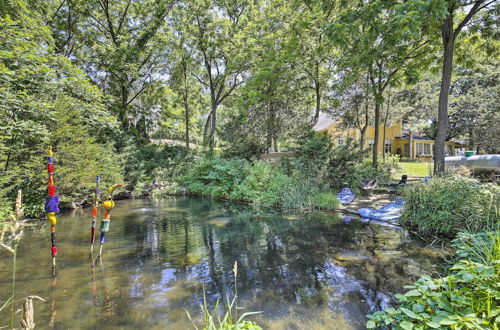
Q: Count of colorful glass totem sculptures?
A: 3